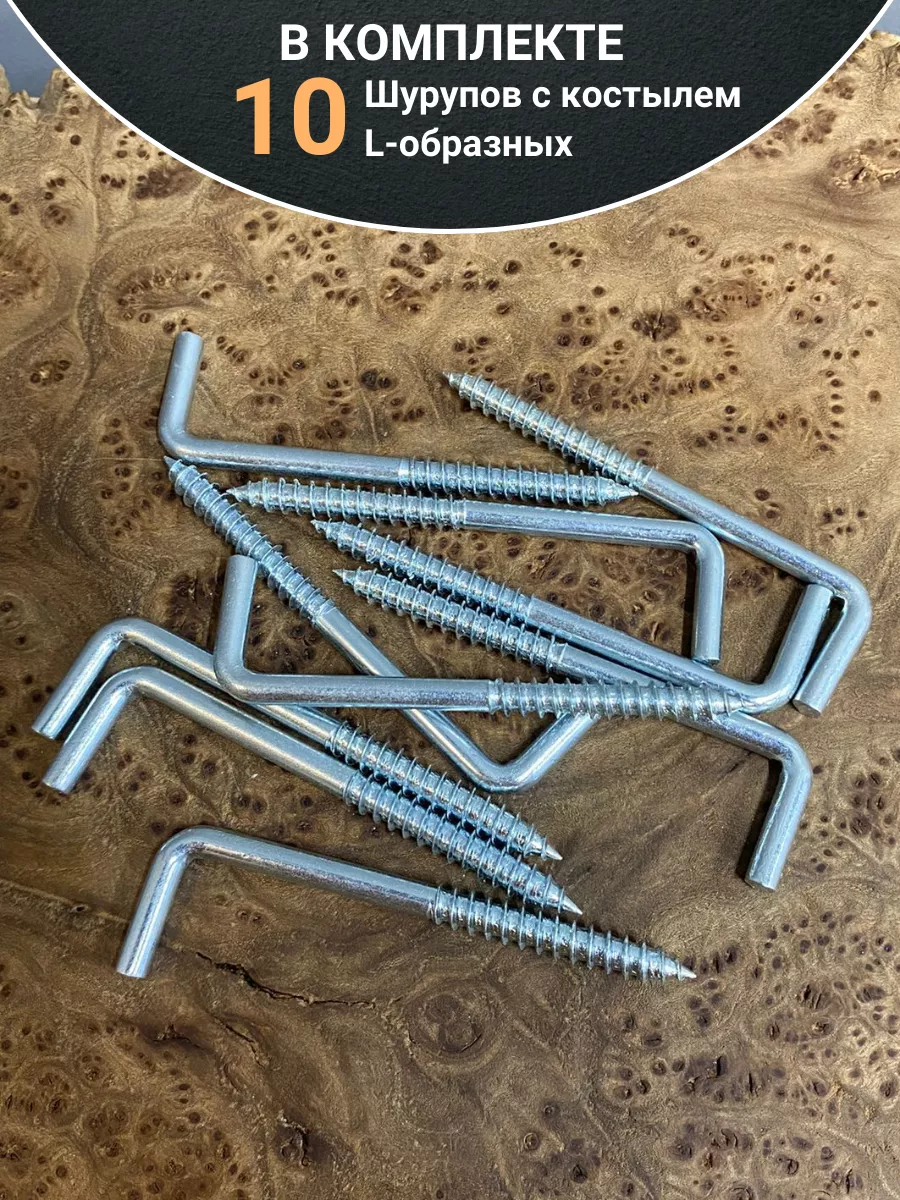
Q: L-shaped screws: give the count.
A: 10